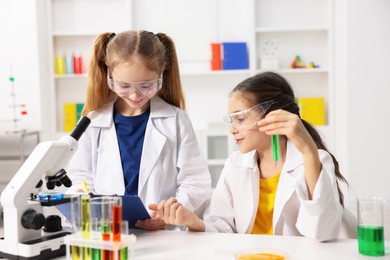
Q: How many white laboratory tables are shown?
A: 1